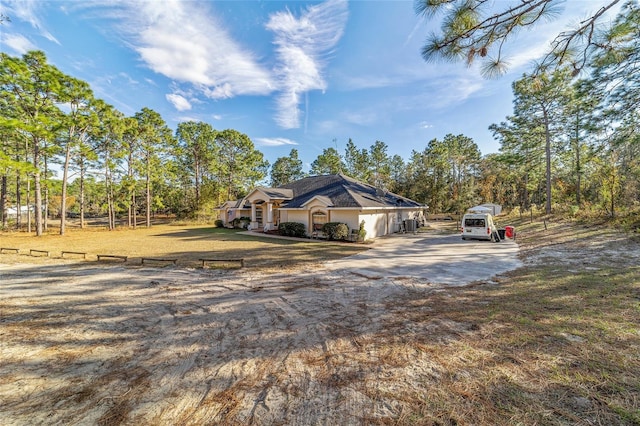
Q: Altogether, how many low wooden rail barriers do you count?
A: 6